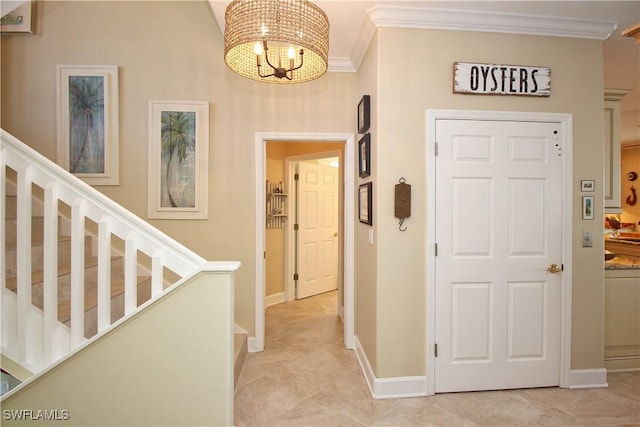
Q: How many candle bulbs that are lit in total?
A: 4